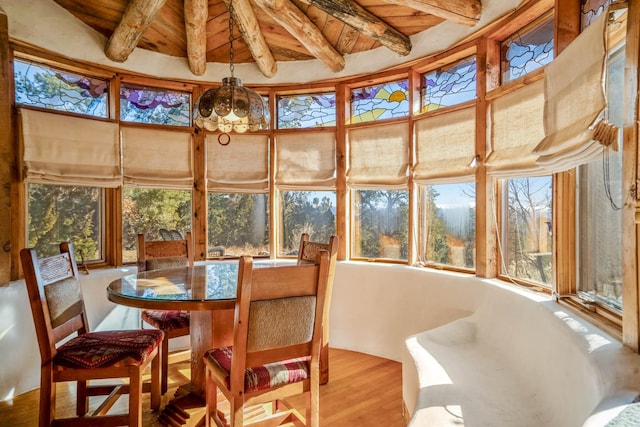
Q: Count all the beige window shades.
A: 8